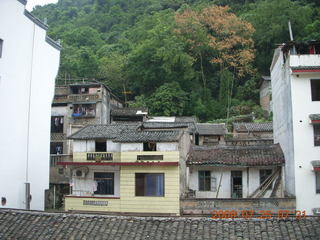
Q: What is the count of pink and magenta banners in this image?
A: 0